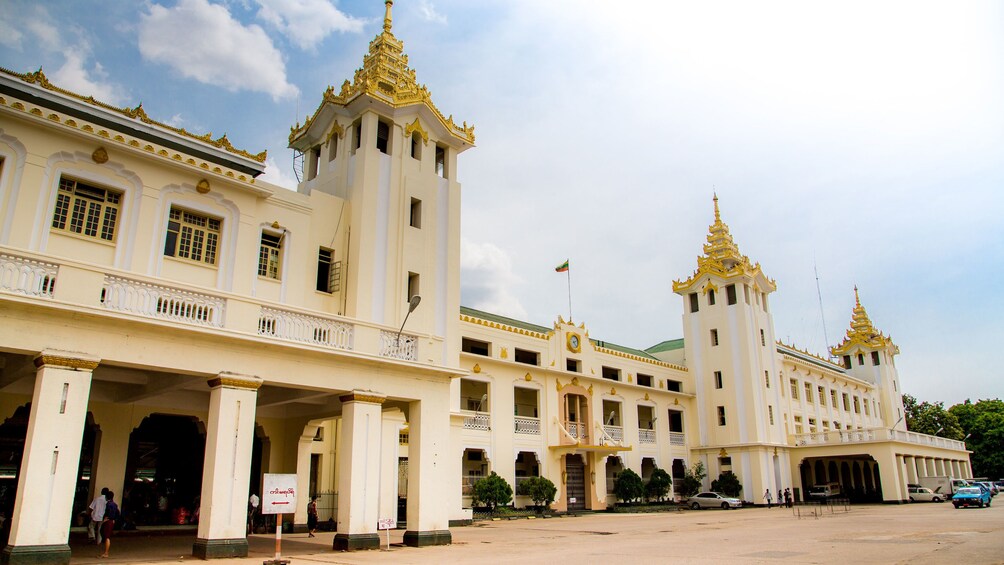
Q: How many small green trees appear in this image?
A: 6